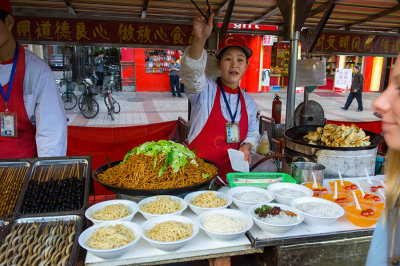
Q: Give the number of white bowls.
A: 10